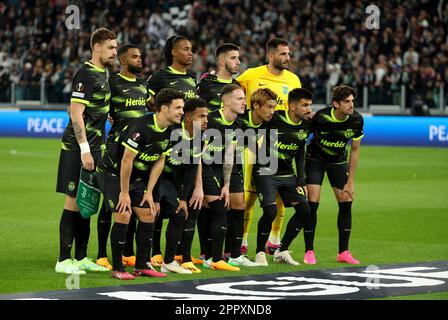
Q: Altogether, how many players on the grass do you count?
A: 11